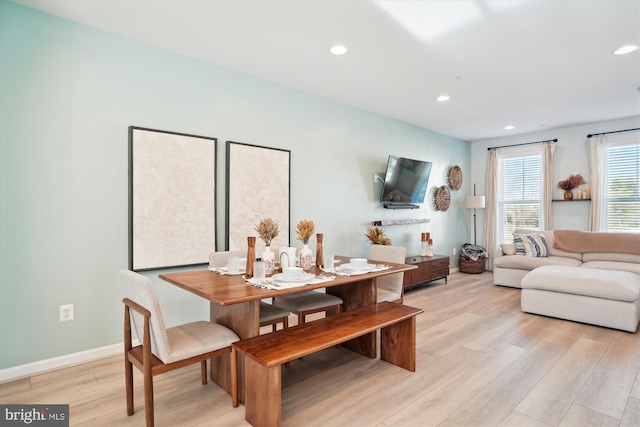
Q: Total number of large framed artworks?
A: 2